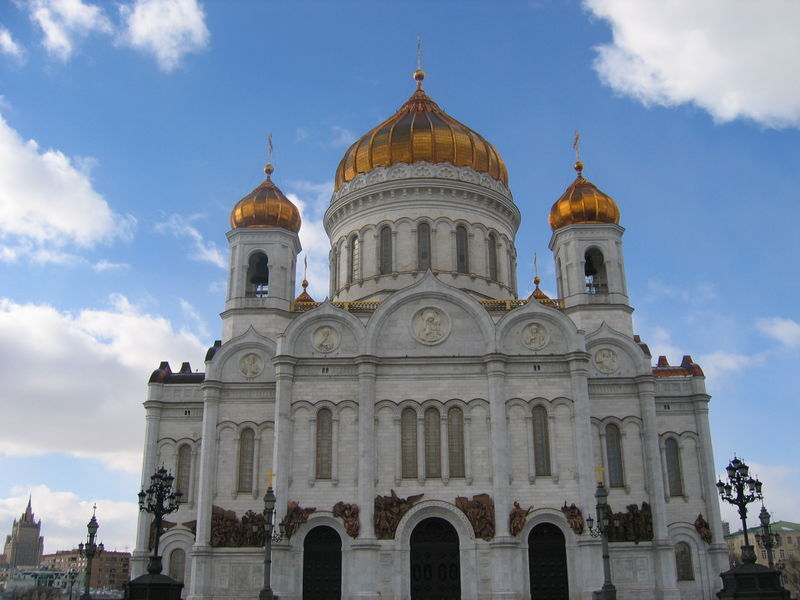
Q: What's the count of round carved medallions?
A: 5